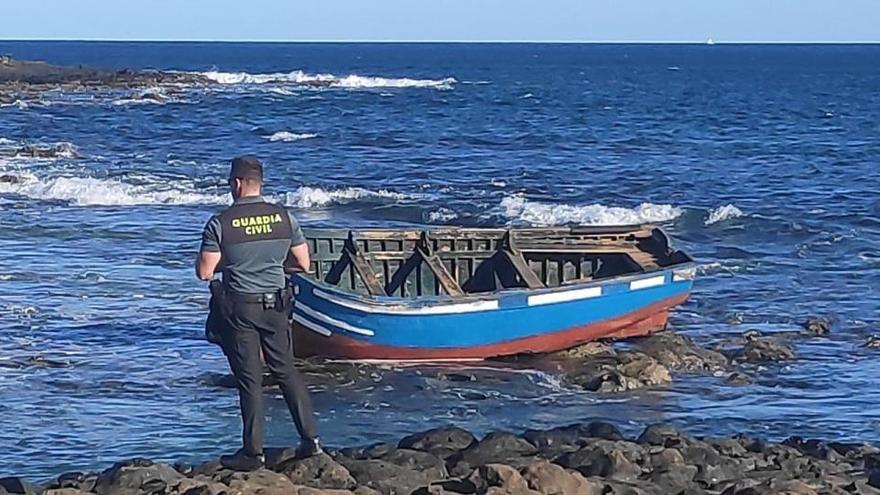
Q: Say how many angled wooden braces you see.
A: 3